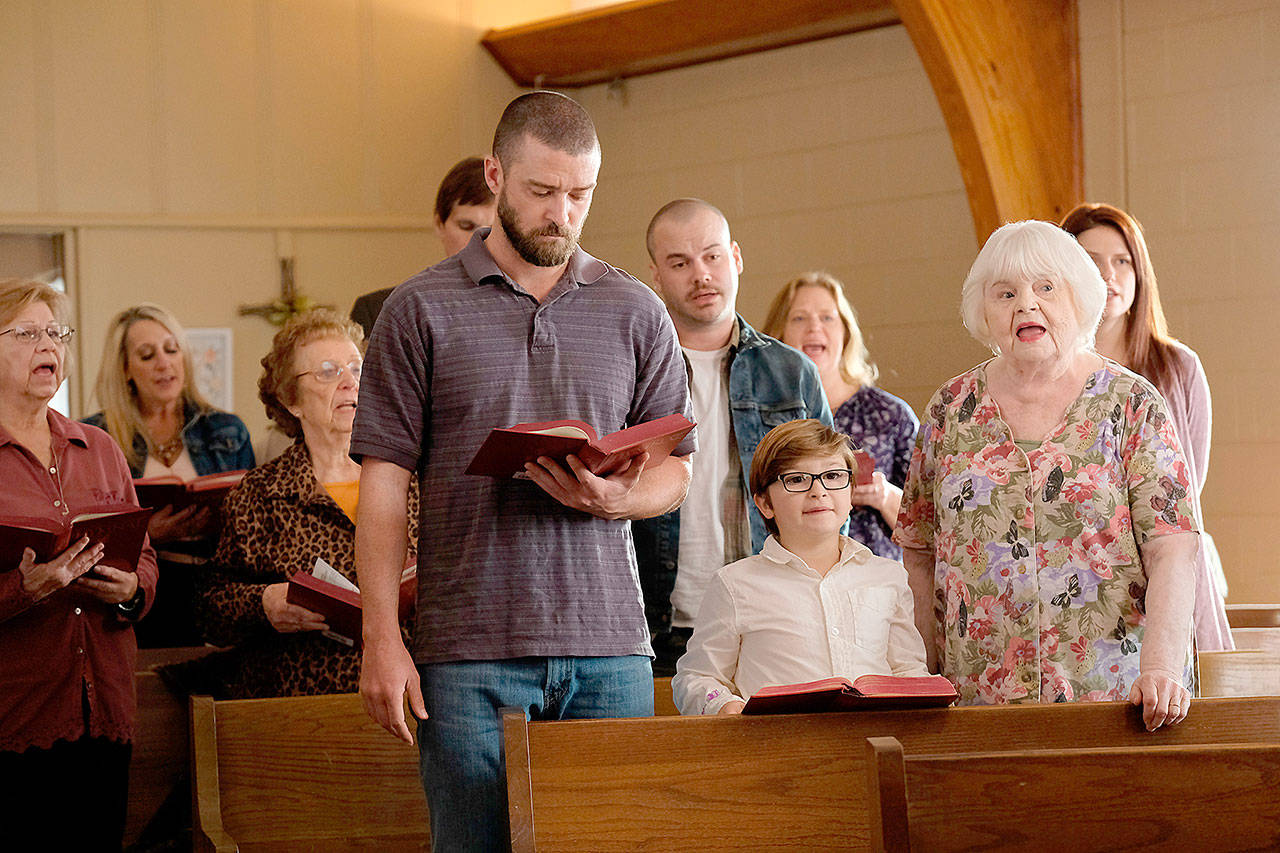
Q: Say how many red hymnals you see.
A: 6